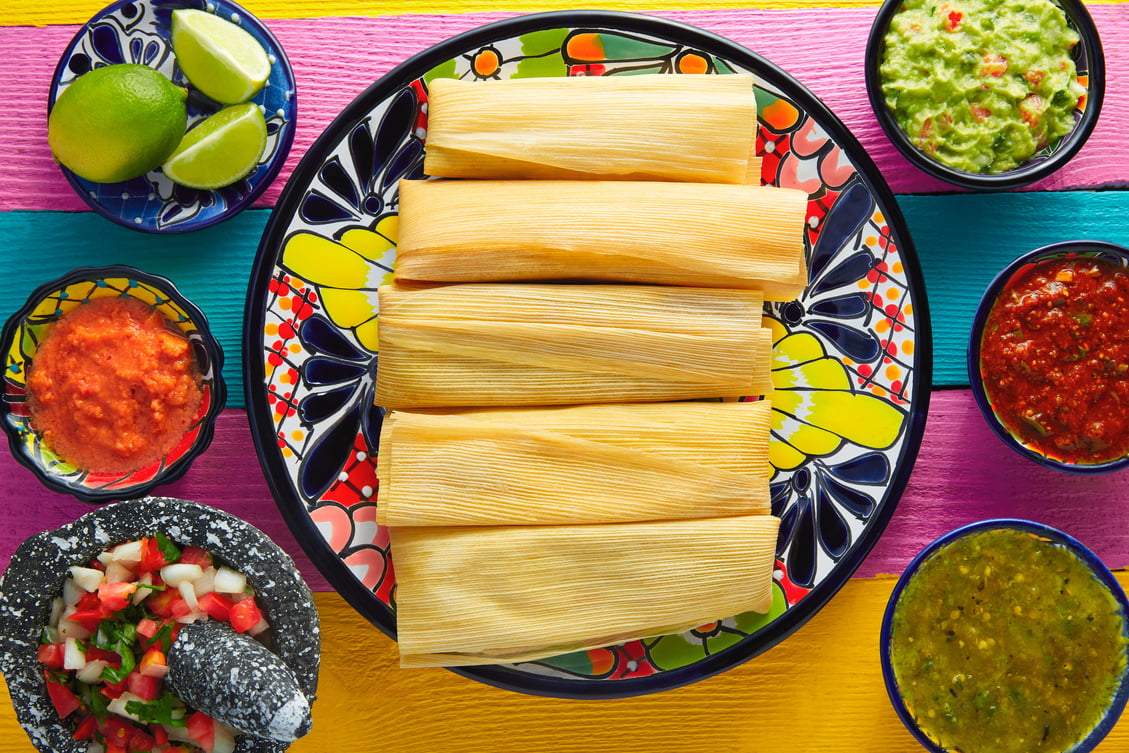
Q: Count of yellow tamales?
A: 5